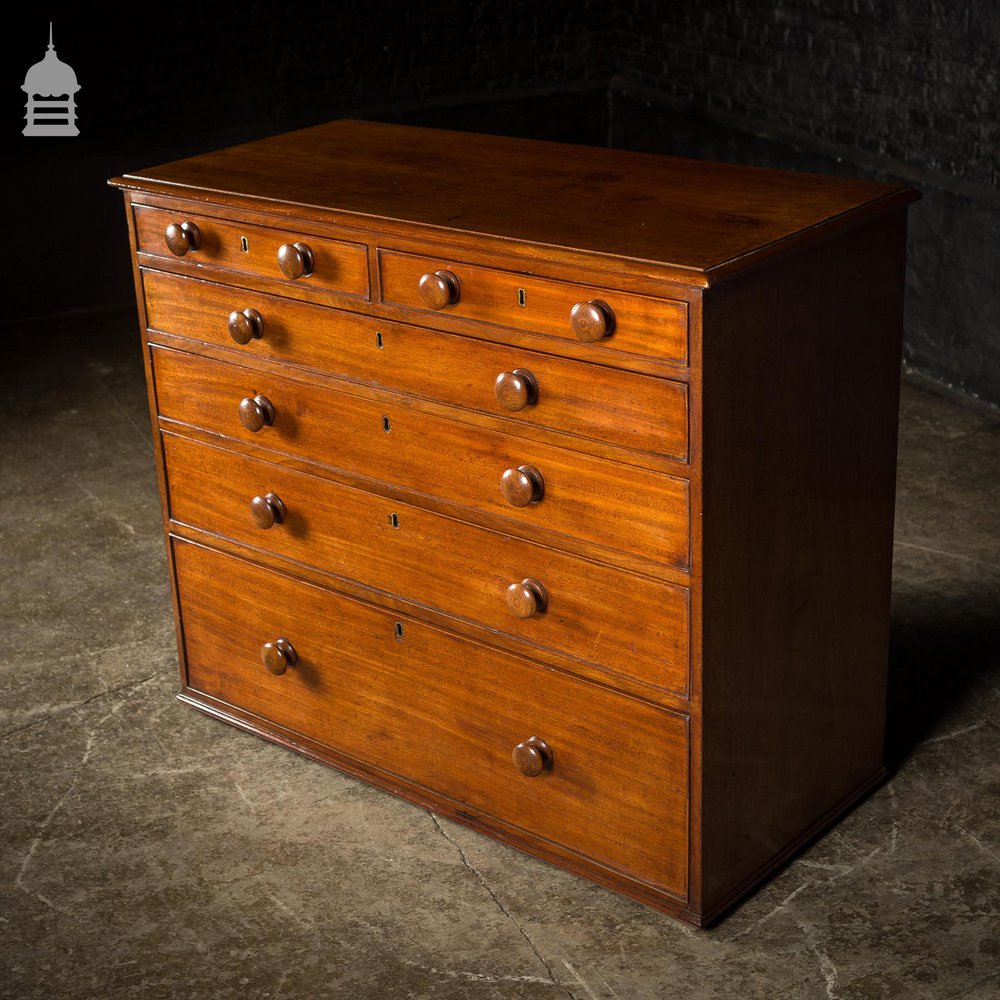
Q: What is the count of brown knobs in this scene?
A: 12